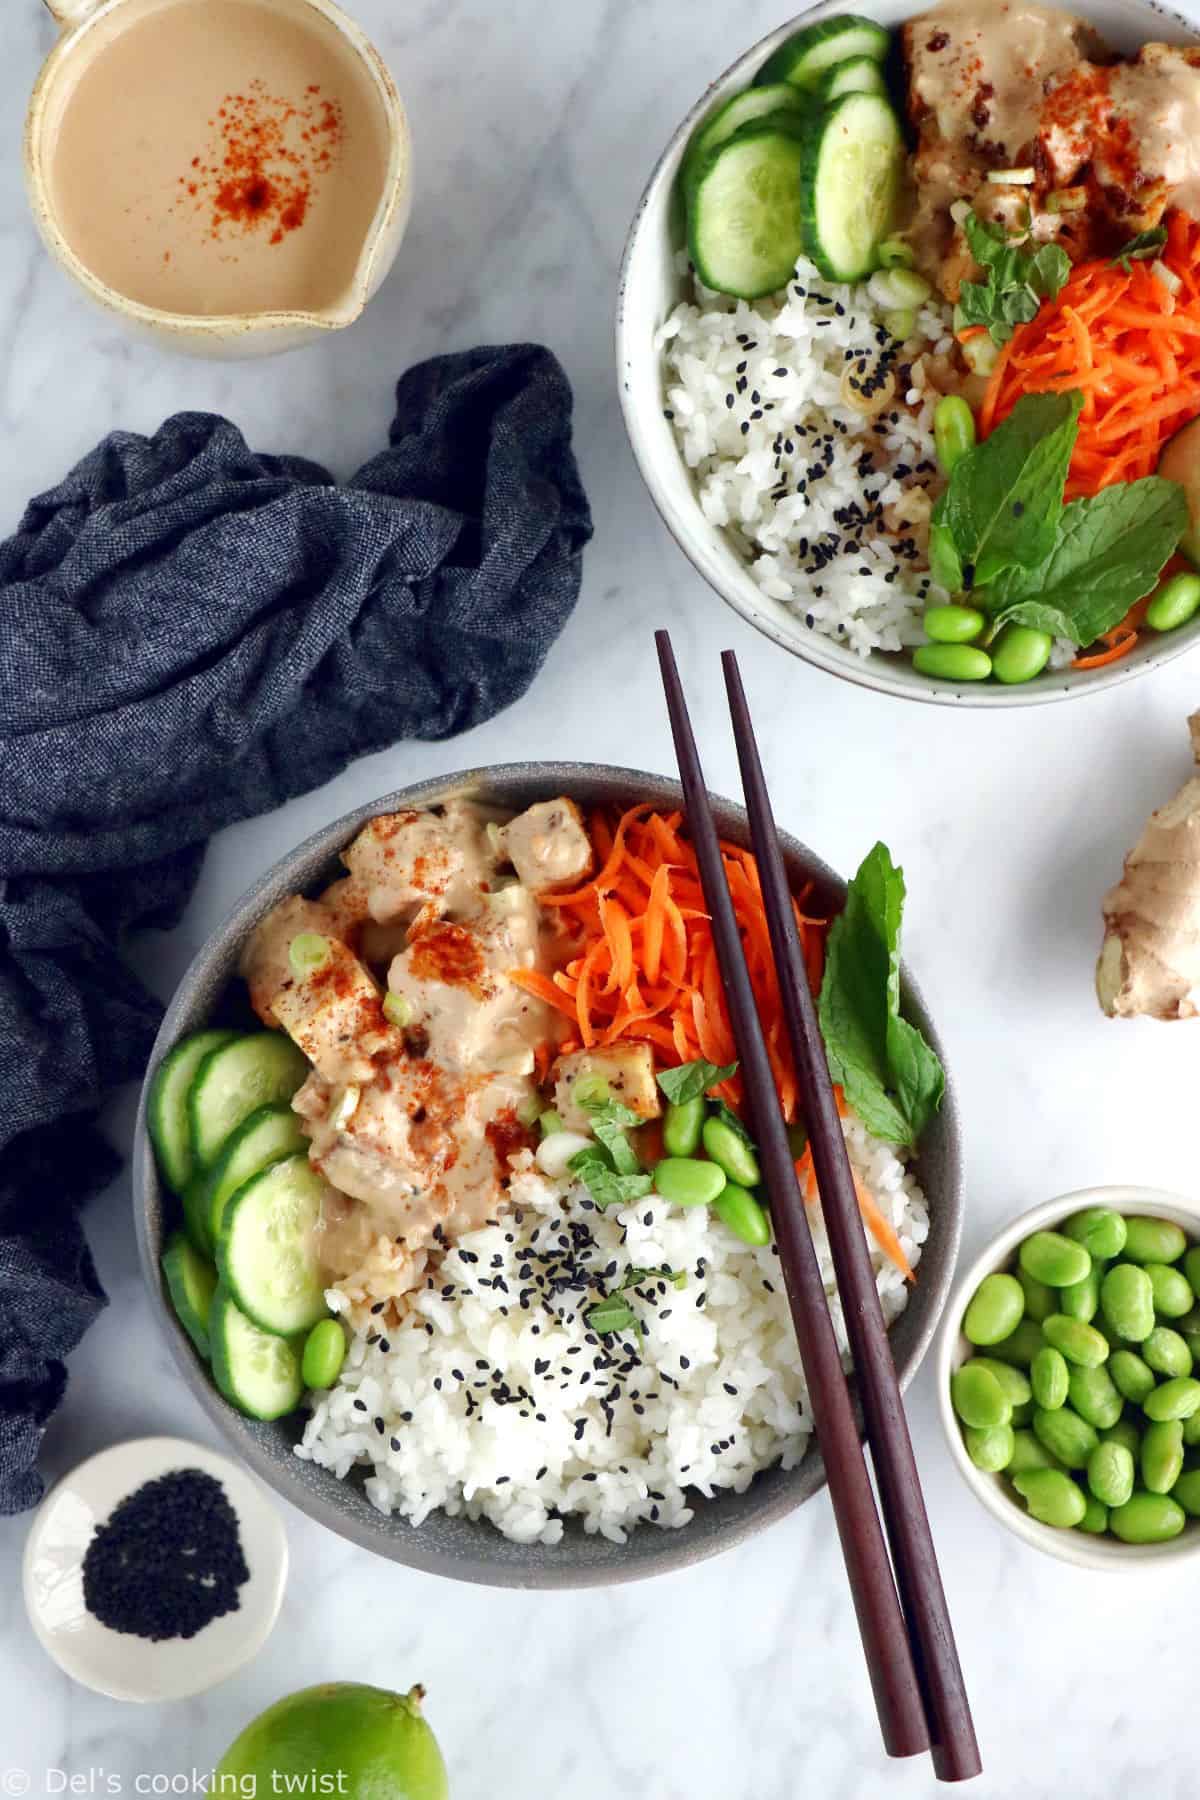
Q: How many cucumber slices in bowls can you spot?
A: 11